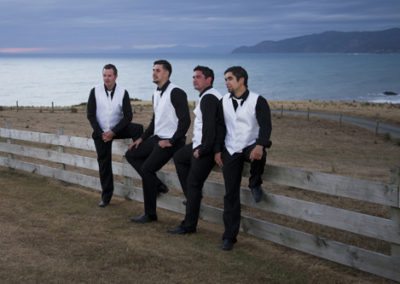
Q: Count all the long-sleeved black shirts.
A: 4